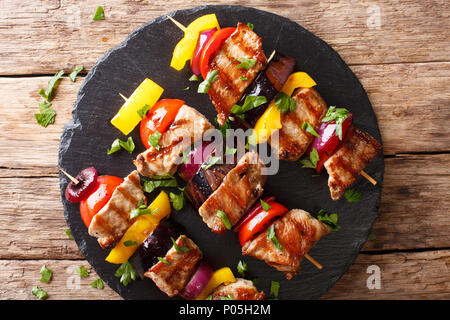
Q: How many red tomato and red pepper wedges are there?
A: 5